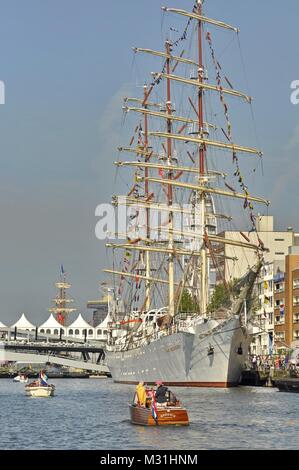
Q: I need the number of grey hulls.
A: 1